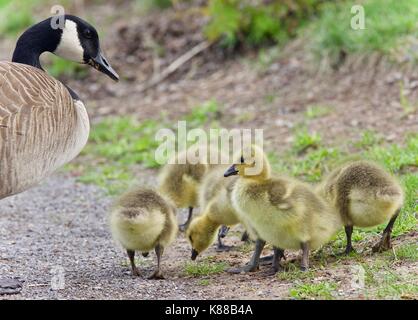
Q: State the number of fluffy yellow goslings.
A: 5